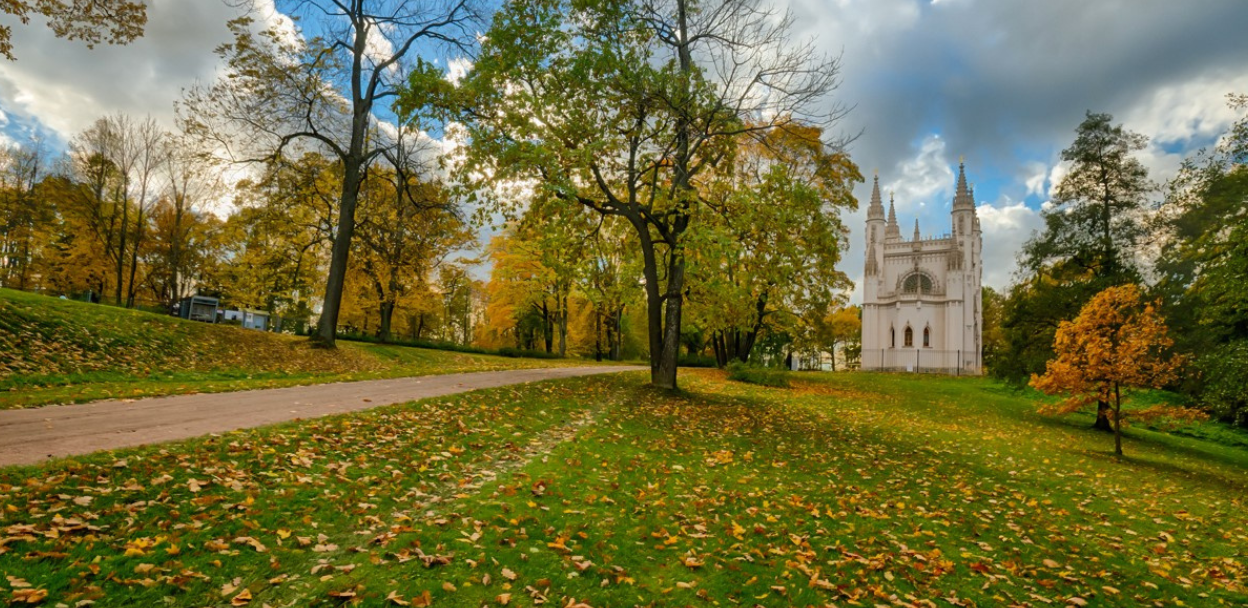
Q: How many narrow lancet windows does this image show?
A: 3